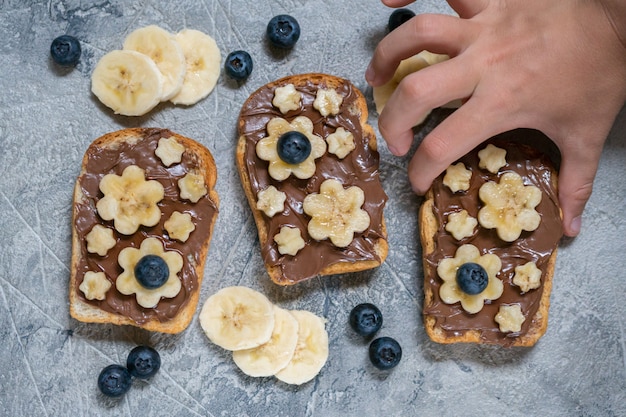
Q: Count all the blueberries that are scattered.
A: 8